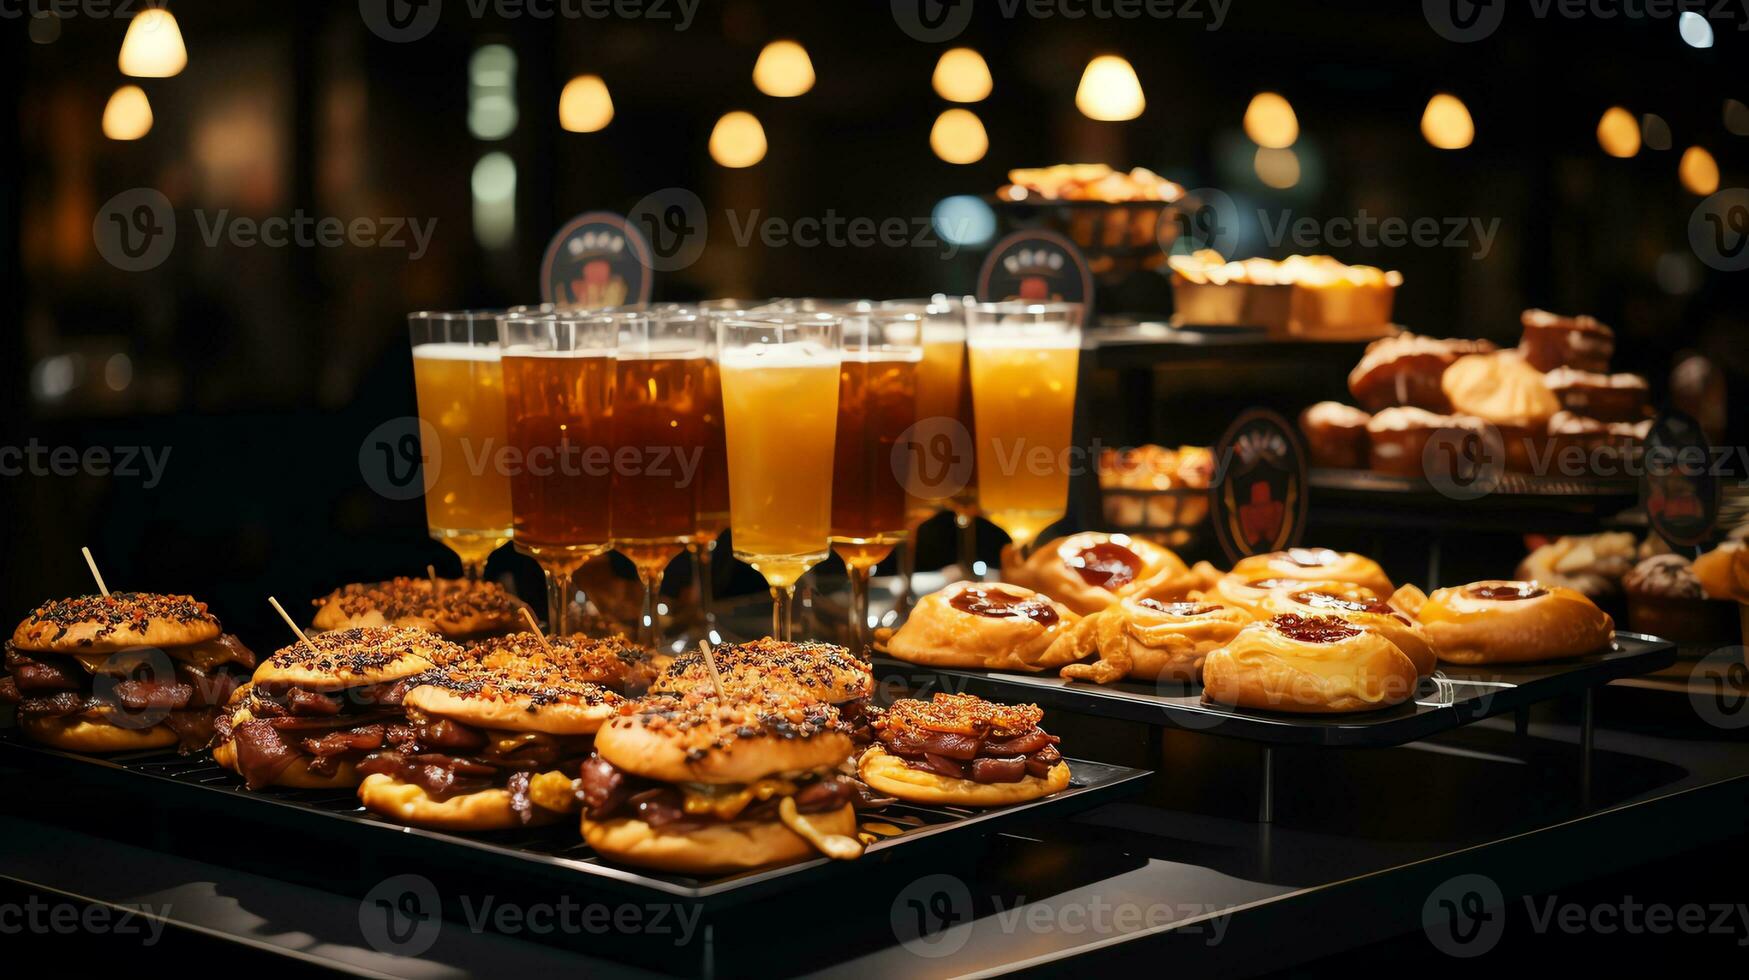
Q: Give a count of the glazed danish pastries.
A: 8